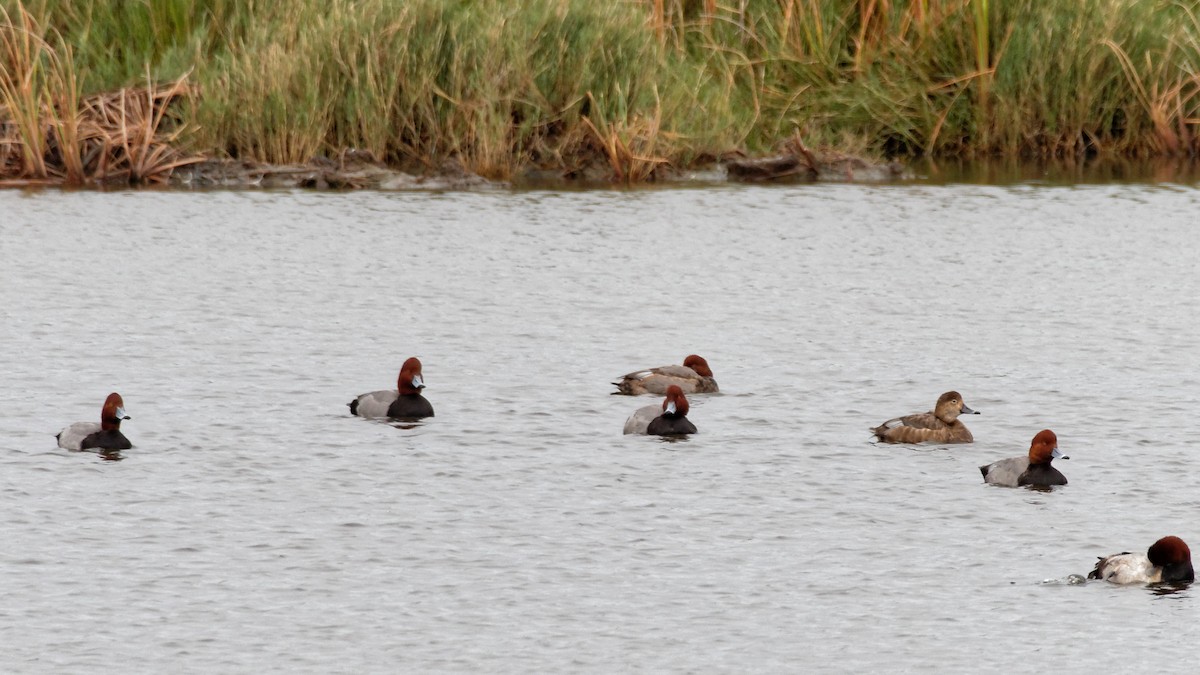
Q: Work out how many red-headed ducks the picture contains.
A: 6